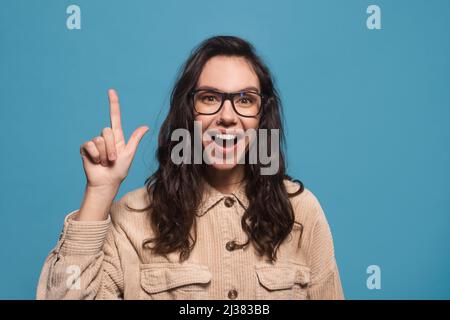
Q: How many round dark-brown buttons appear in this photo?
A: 3